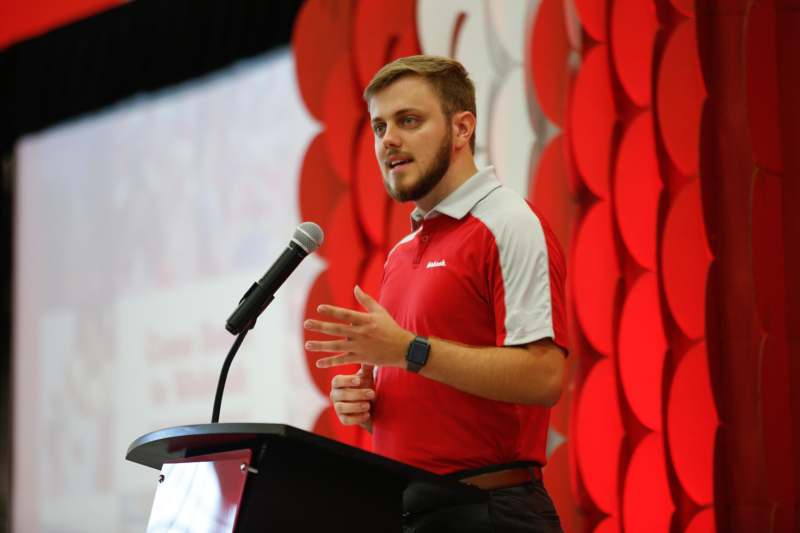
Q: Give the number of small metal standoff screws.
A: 2